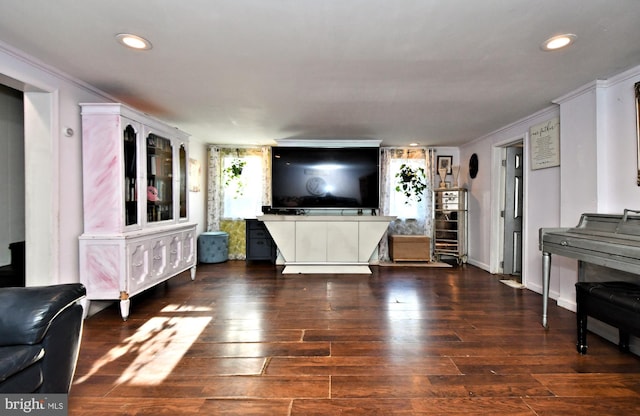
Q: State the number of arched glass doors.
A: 3